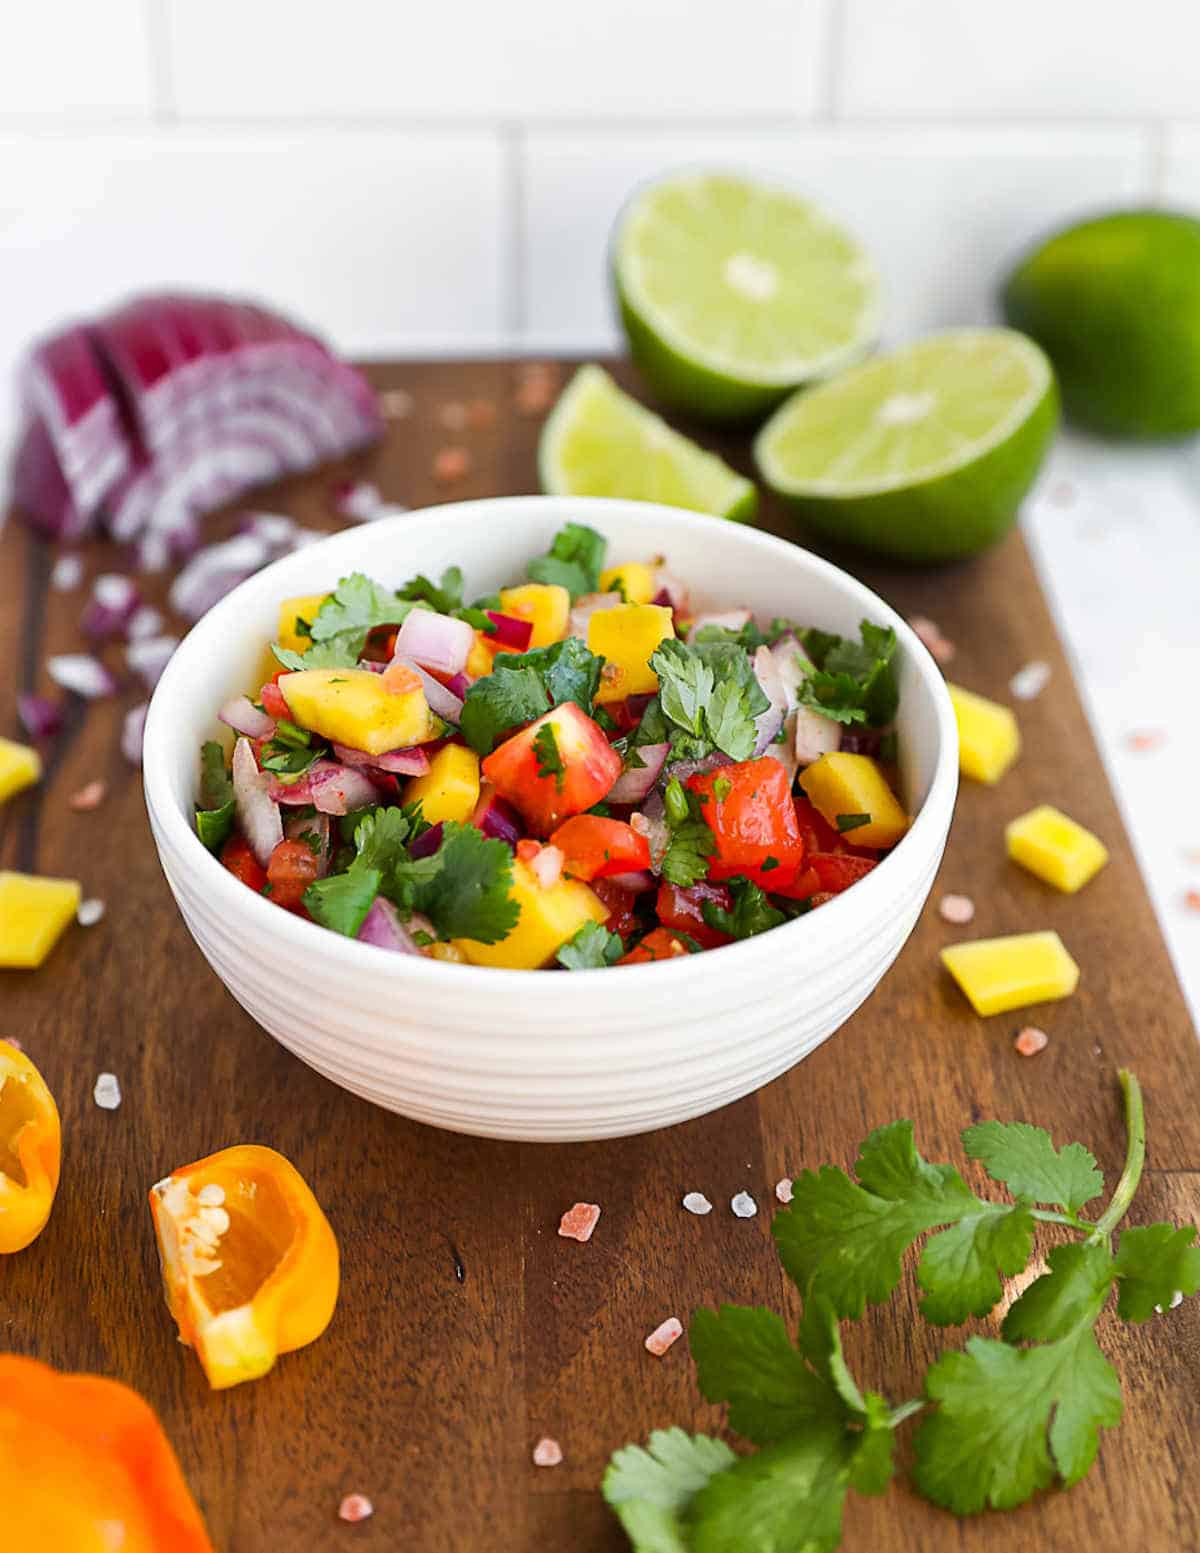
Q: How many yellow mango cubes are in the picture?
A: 13